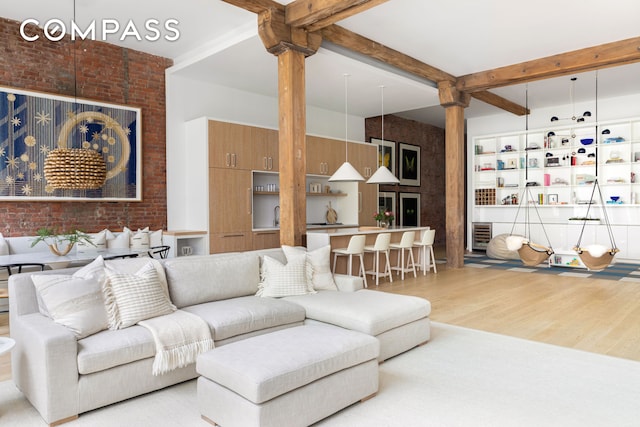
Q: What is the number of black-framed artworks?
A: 4